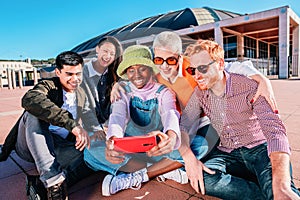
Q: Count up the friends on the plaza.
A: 5